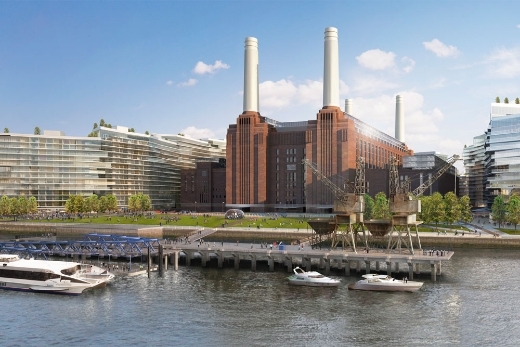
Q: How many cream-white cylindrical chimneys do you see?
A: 4